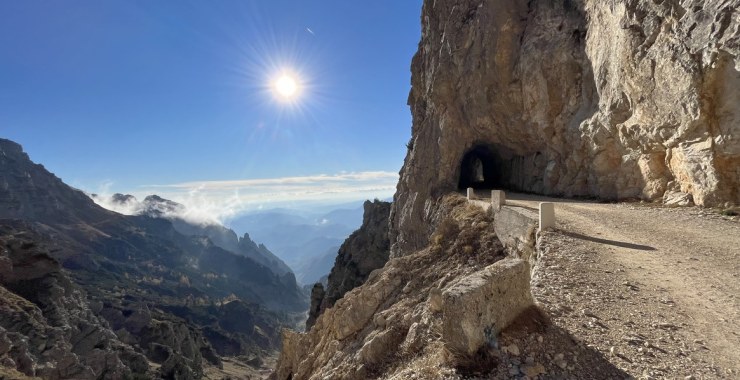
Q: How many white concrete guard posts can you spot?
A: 3